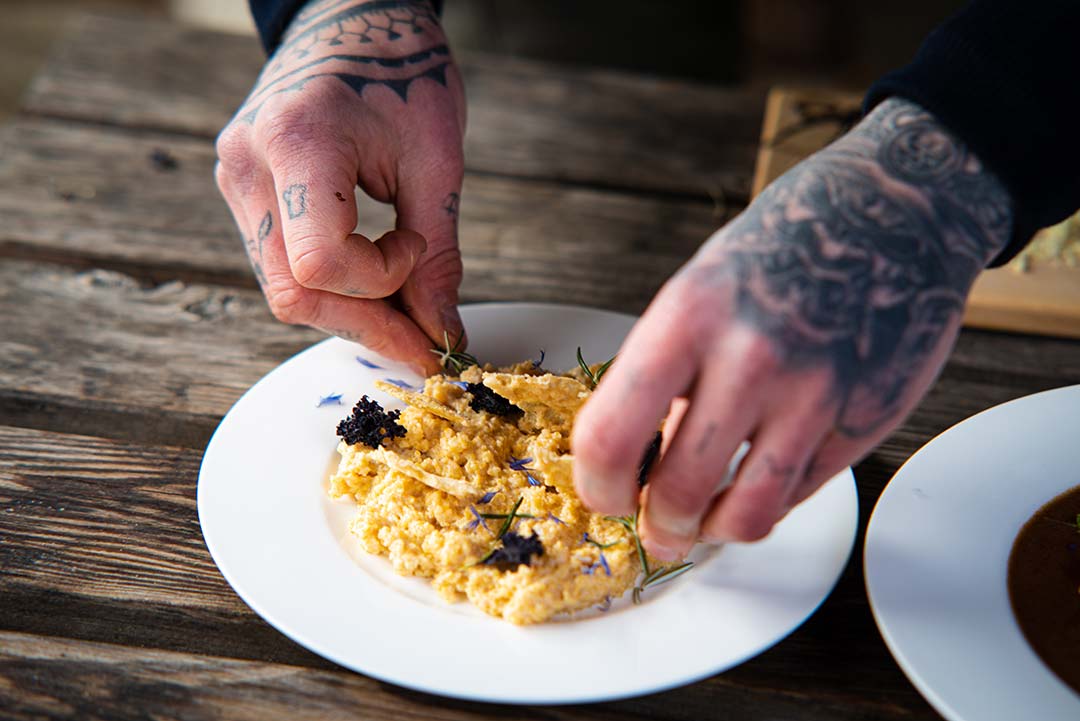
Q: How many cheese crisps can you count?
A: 4